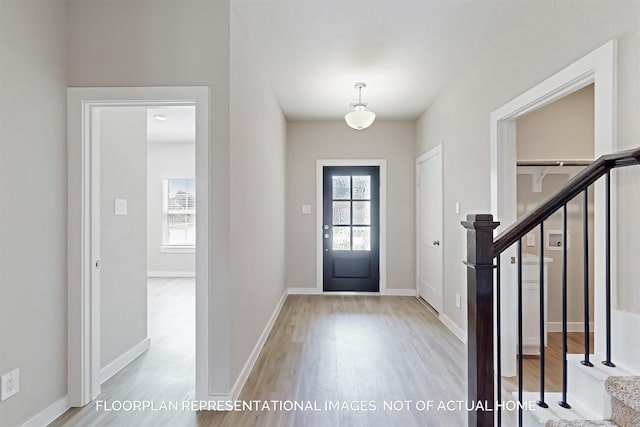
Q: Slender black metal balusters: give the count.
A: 6